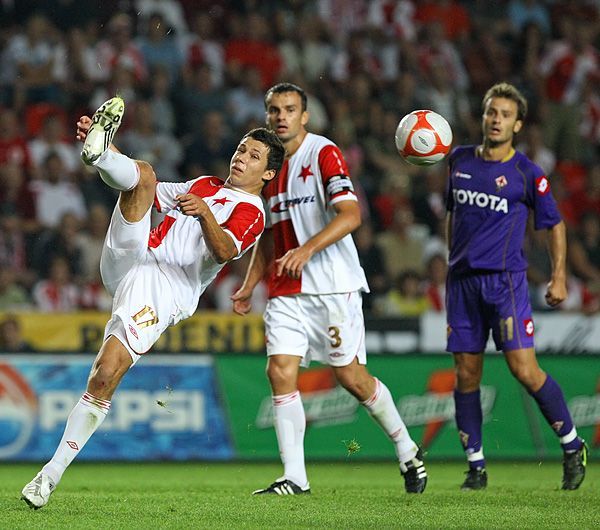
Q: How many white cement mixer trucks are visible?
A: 0